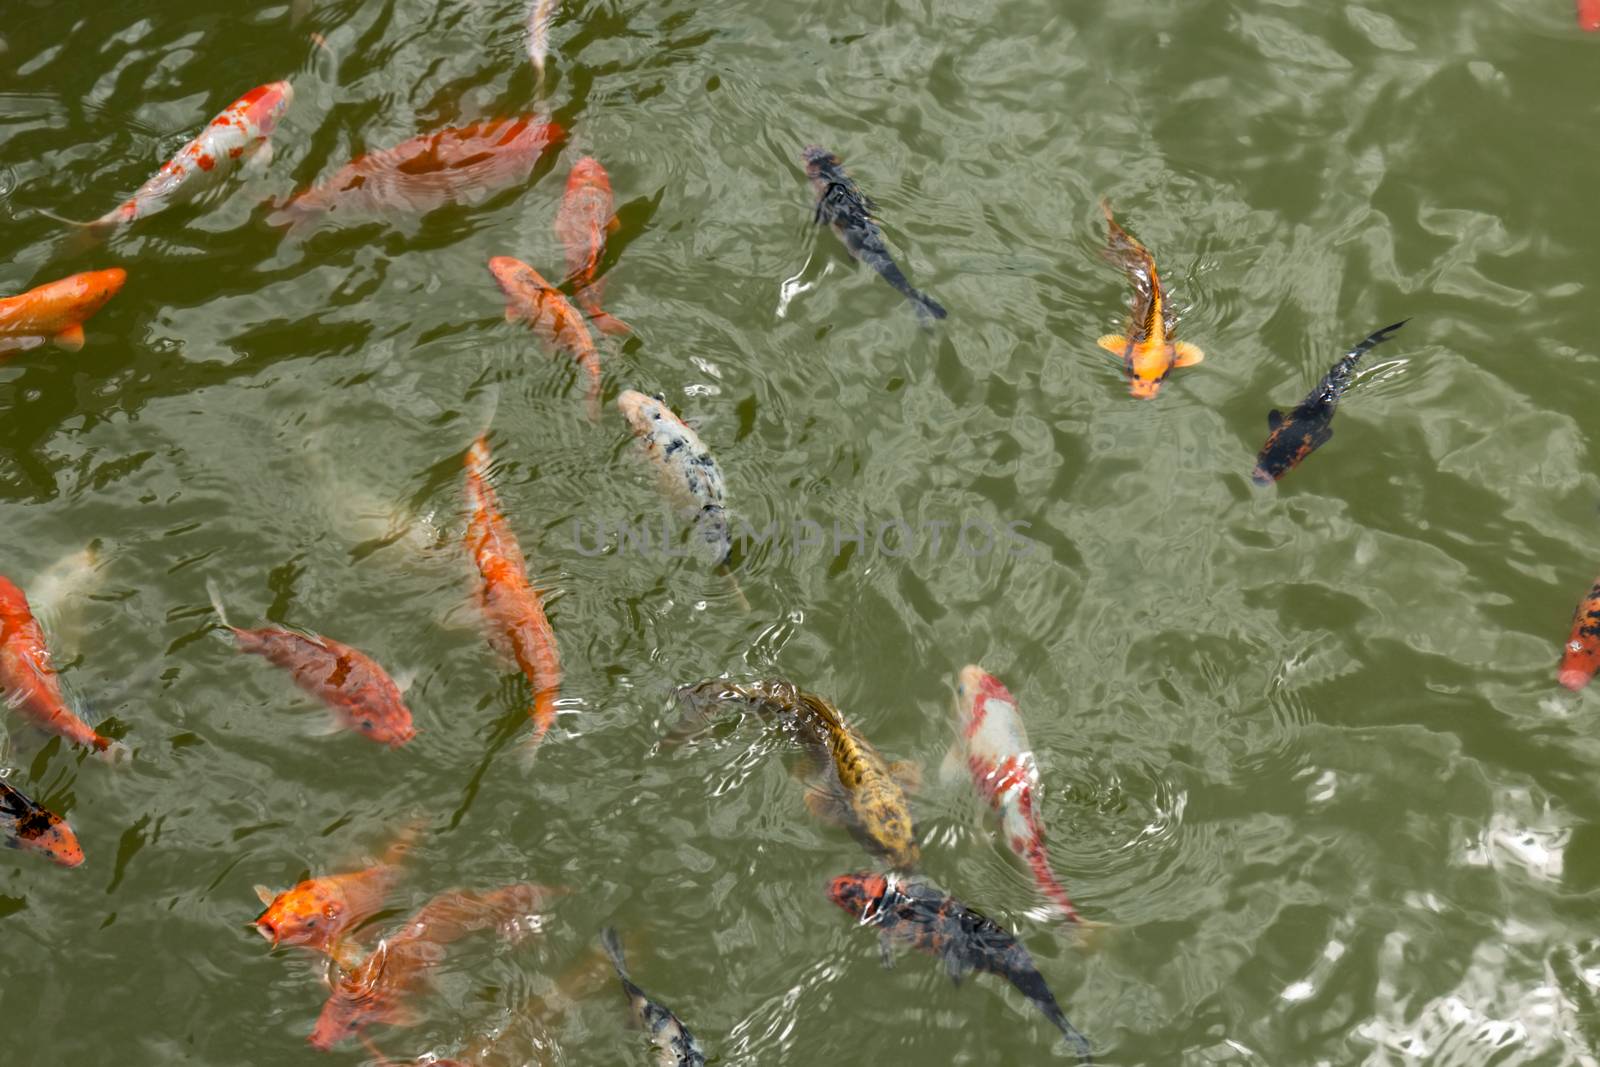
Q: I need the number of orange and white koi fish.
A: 2